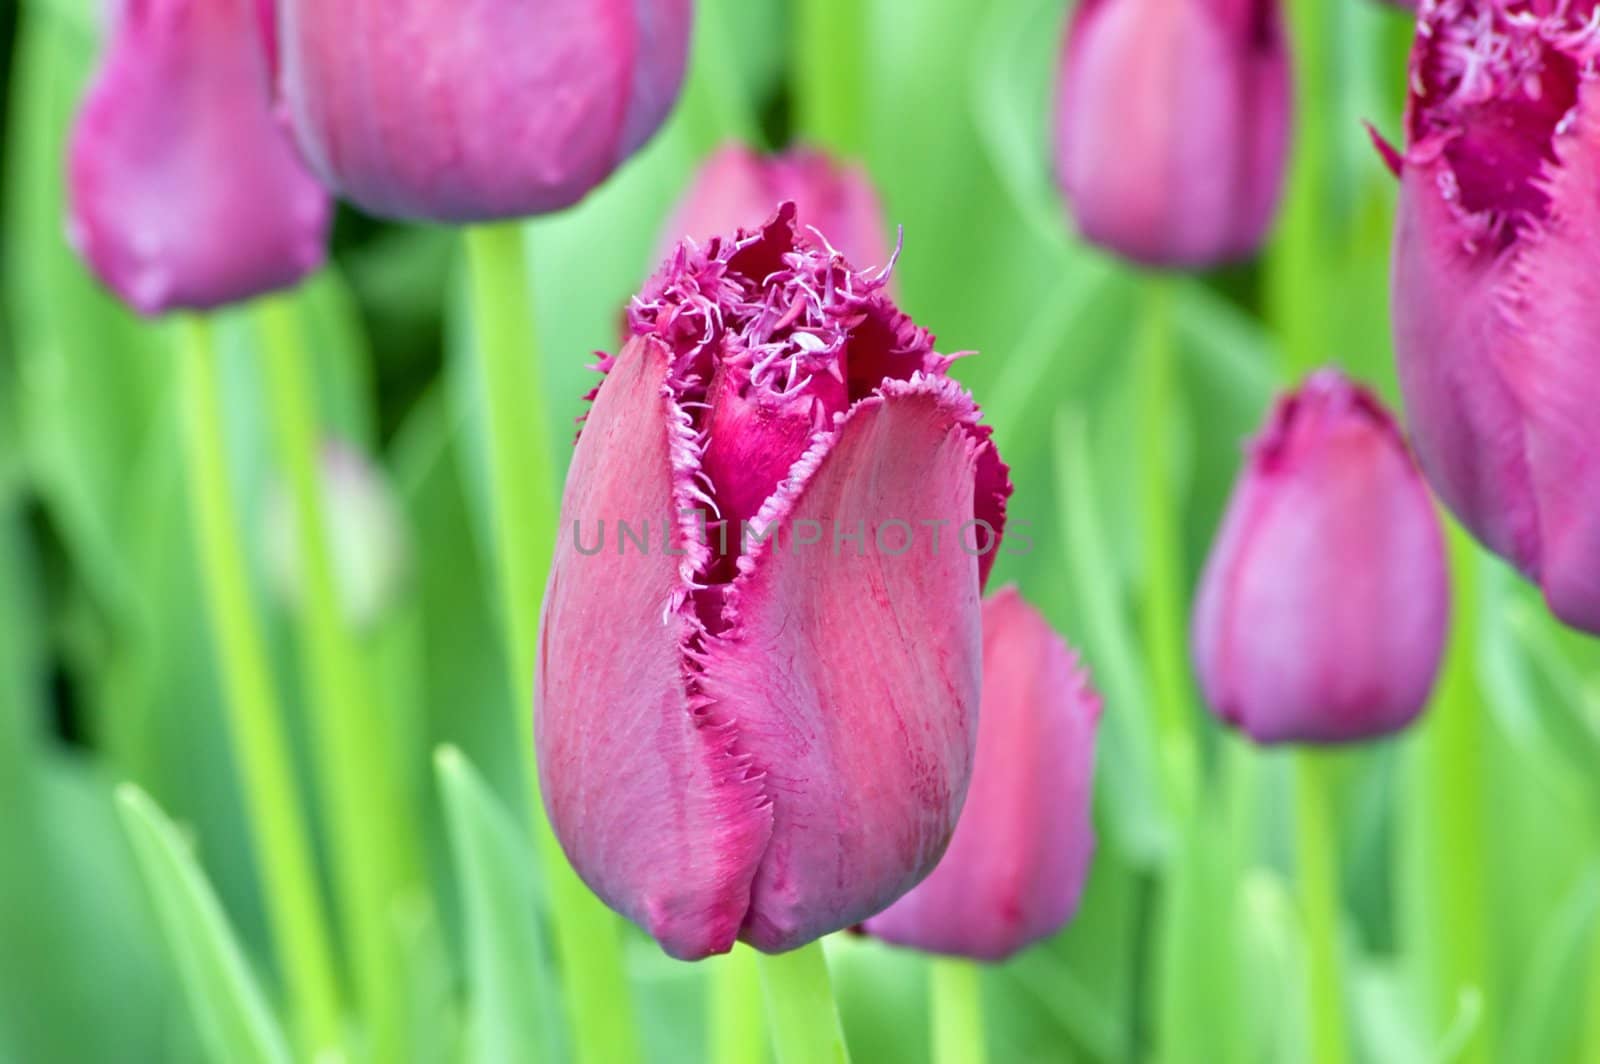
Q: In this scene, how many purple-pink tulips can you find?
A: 8